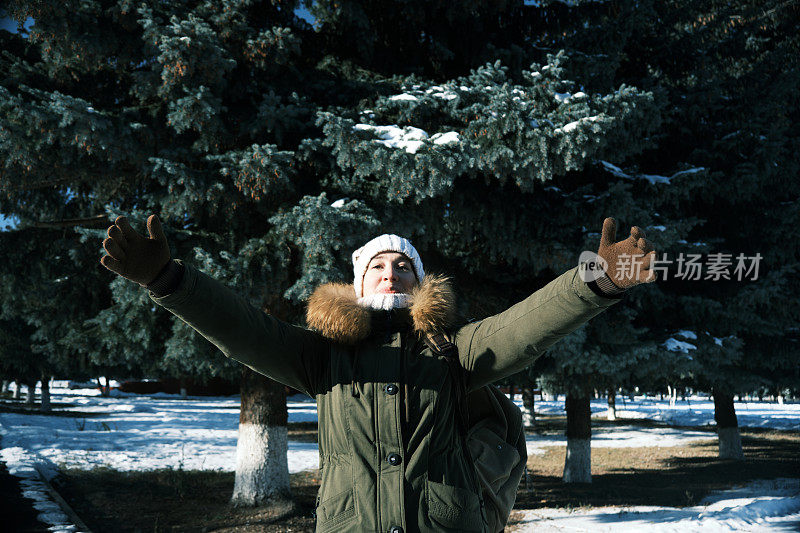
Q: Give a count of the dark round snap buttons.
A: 3